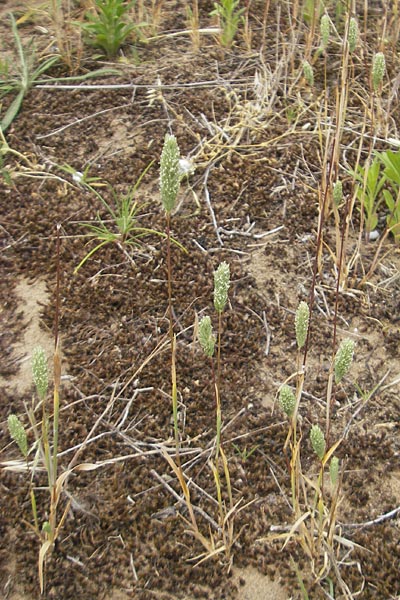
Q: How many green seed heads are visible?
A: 15